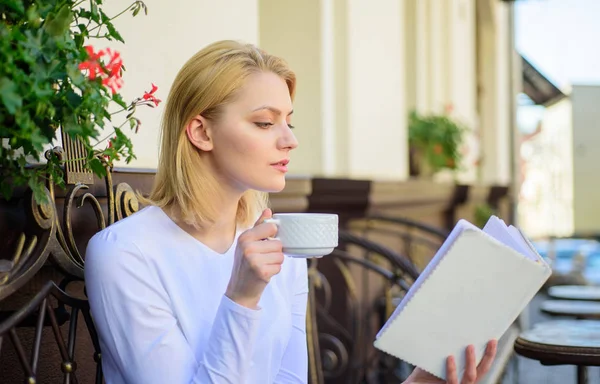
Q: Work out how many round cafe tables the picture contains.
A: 3